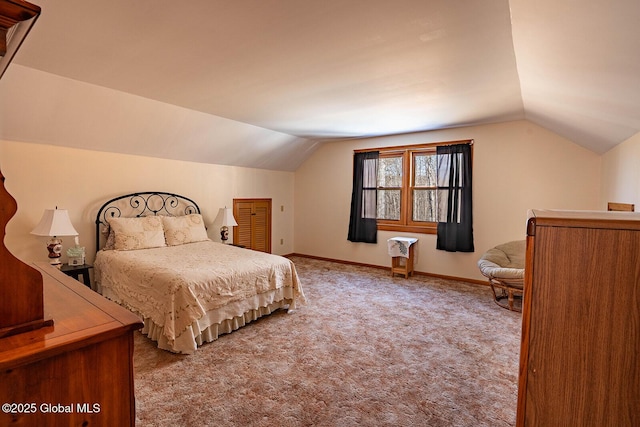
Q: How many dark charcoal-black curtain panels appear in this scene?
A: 2